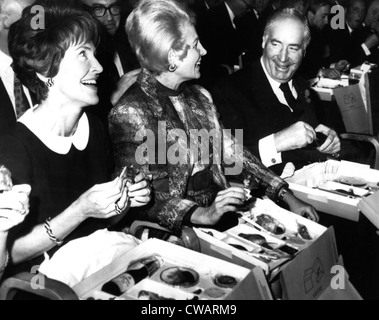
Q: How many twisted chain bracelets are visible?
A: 1